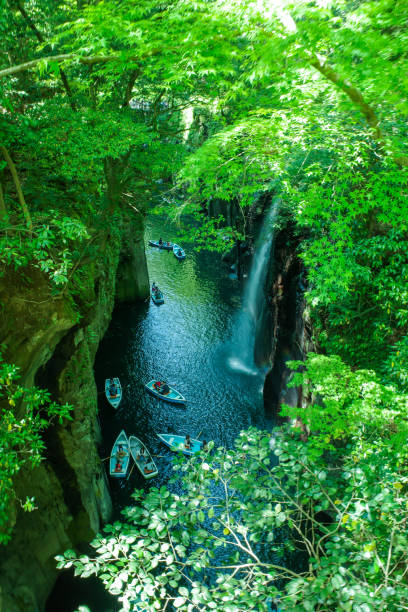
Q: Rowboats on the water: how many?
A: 8